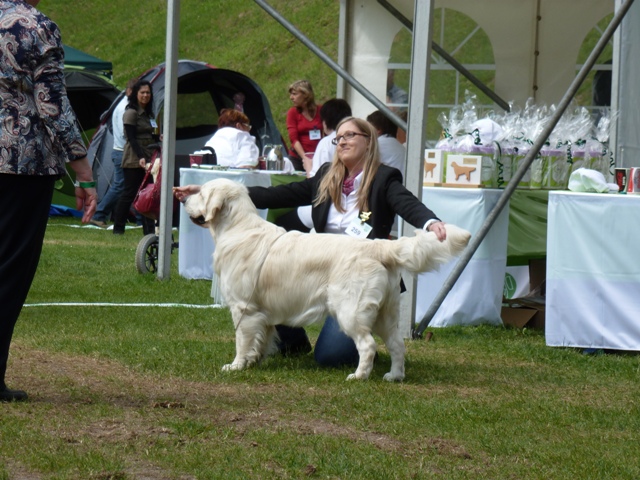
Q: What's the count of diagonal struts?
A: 3